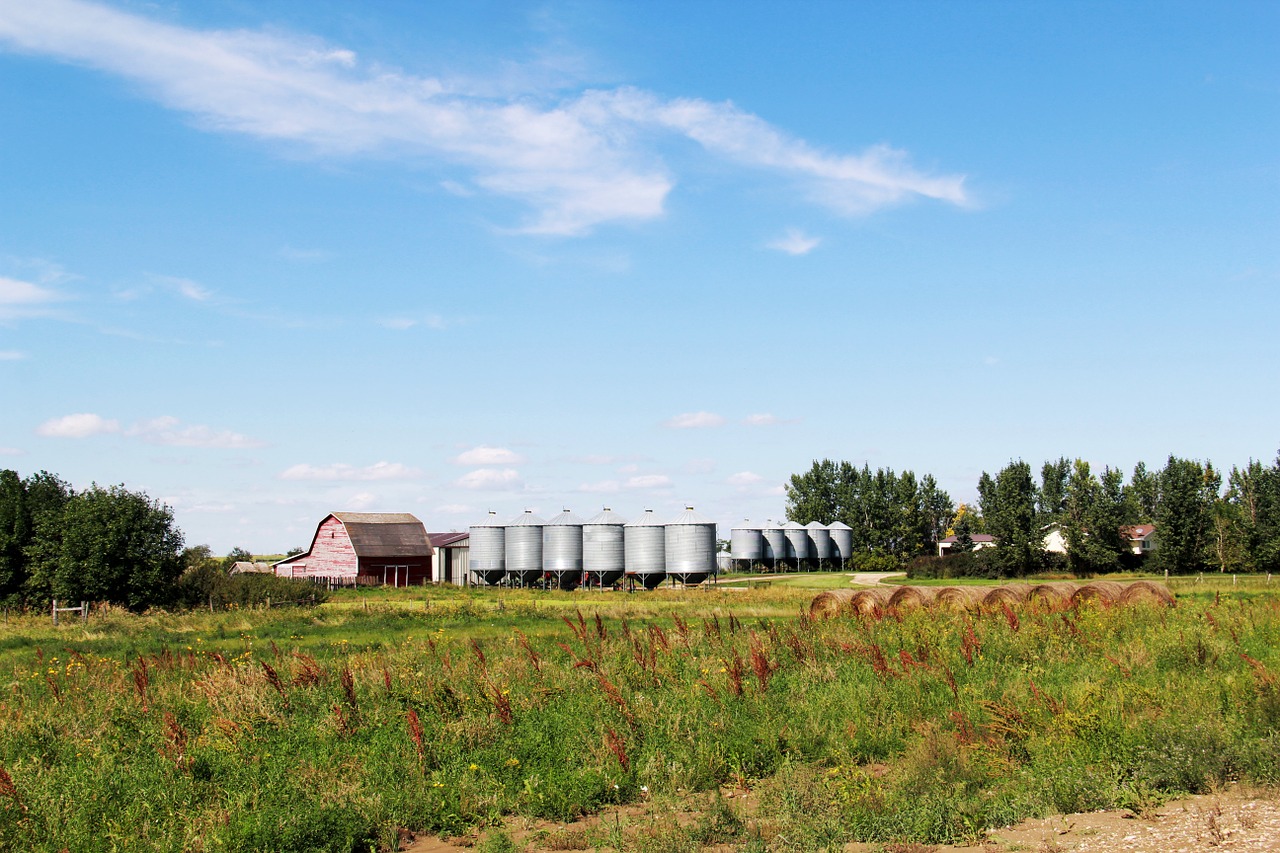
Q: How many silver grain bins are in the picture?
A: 11